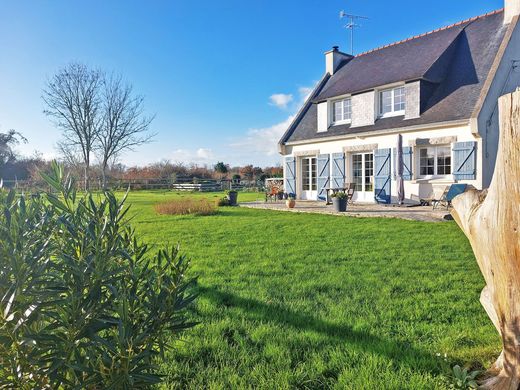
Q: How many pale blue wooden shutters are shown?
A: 6